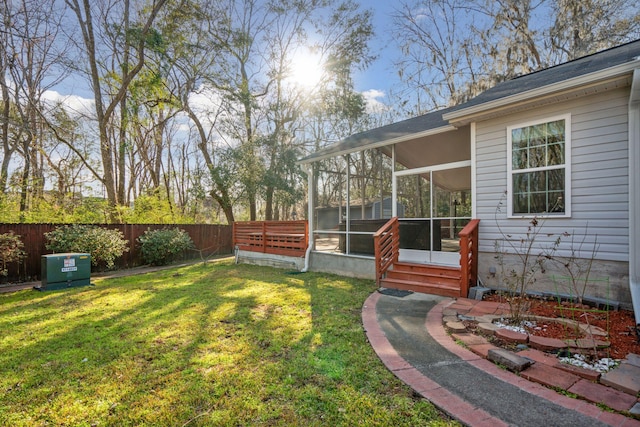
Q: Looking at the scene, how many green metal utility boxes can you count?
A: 1